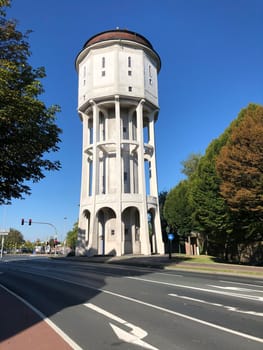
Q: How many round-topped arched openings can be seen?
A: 4